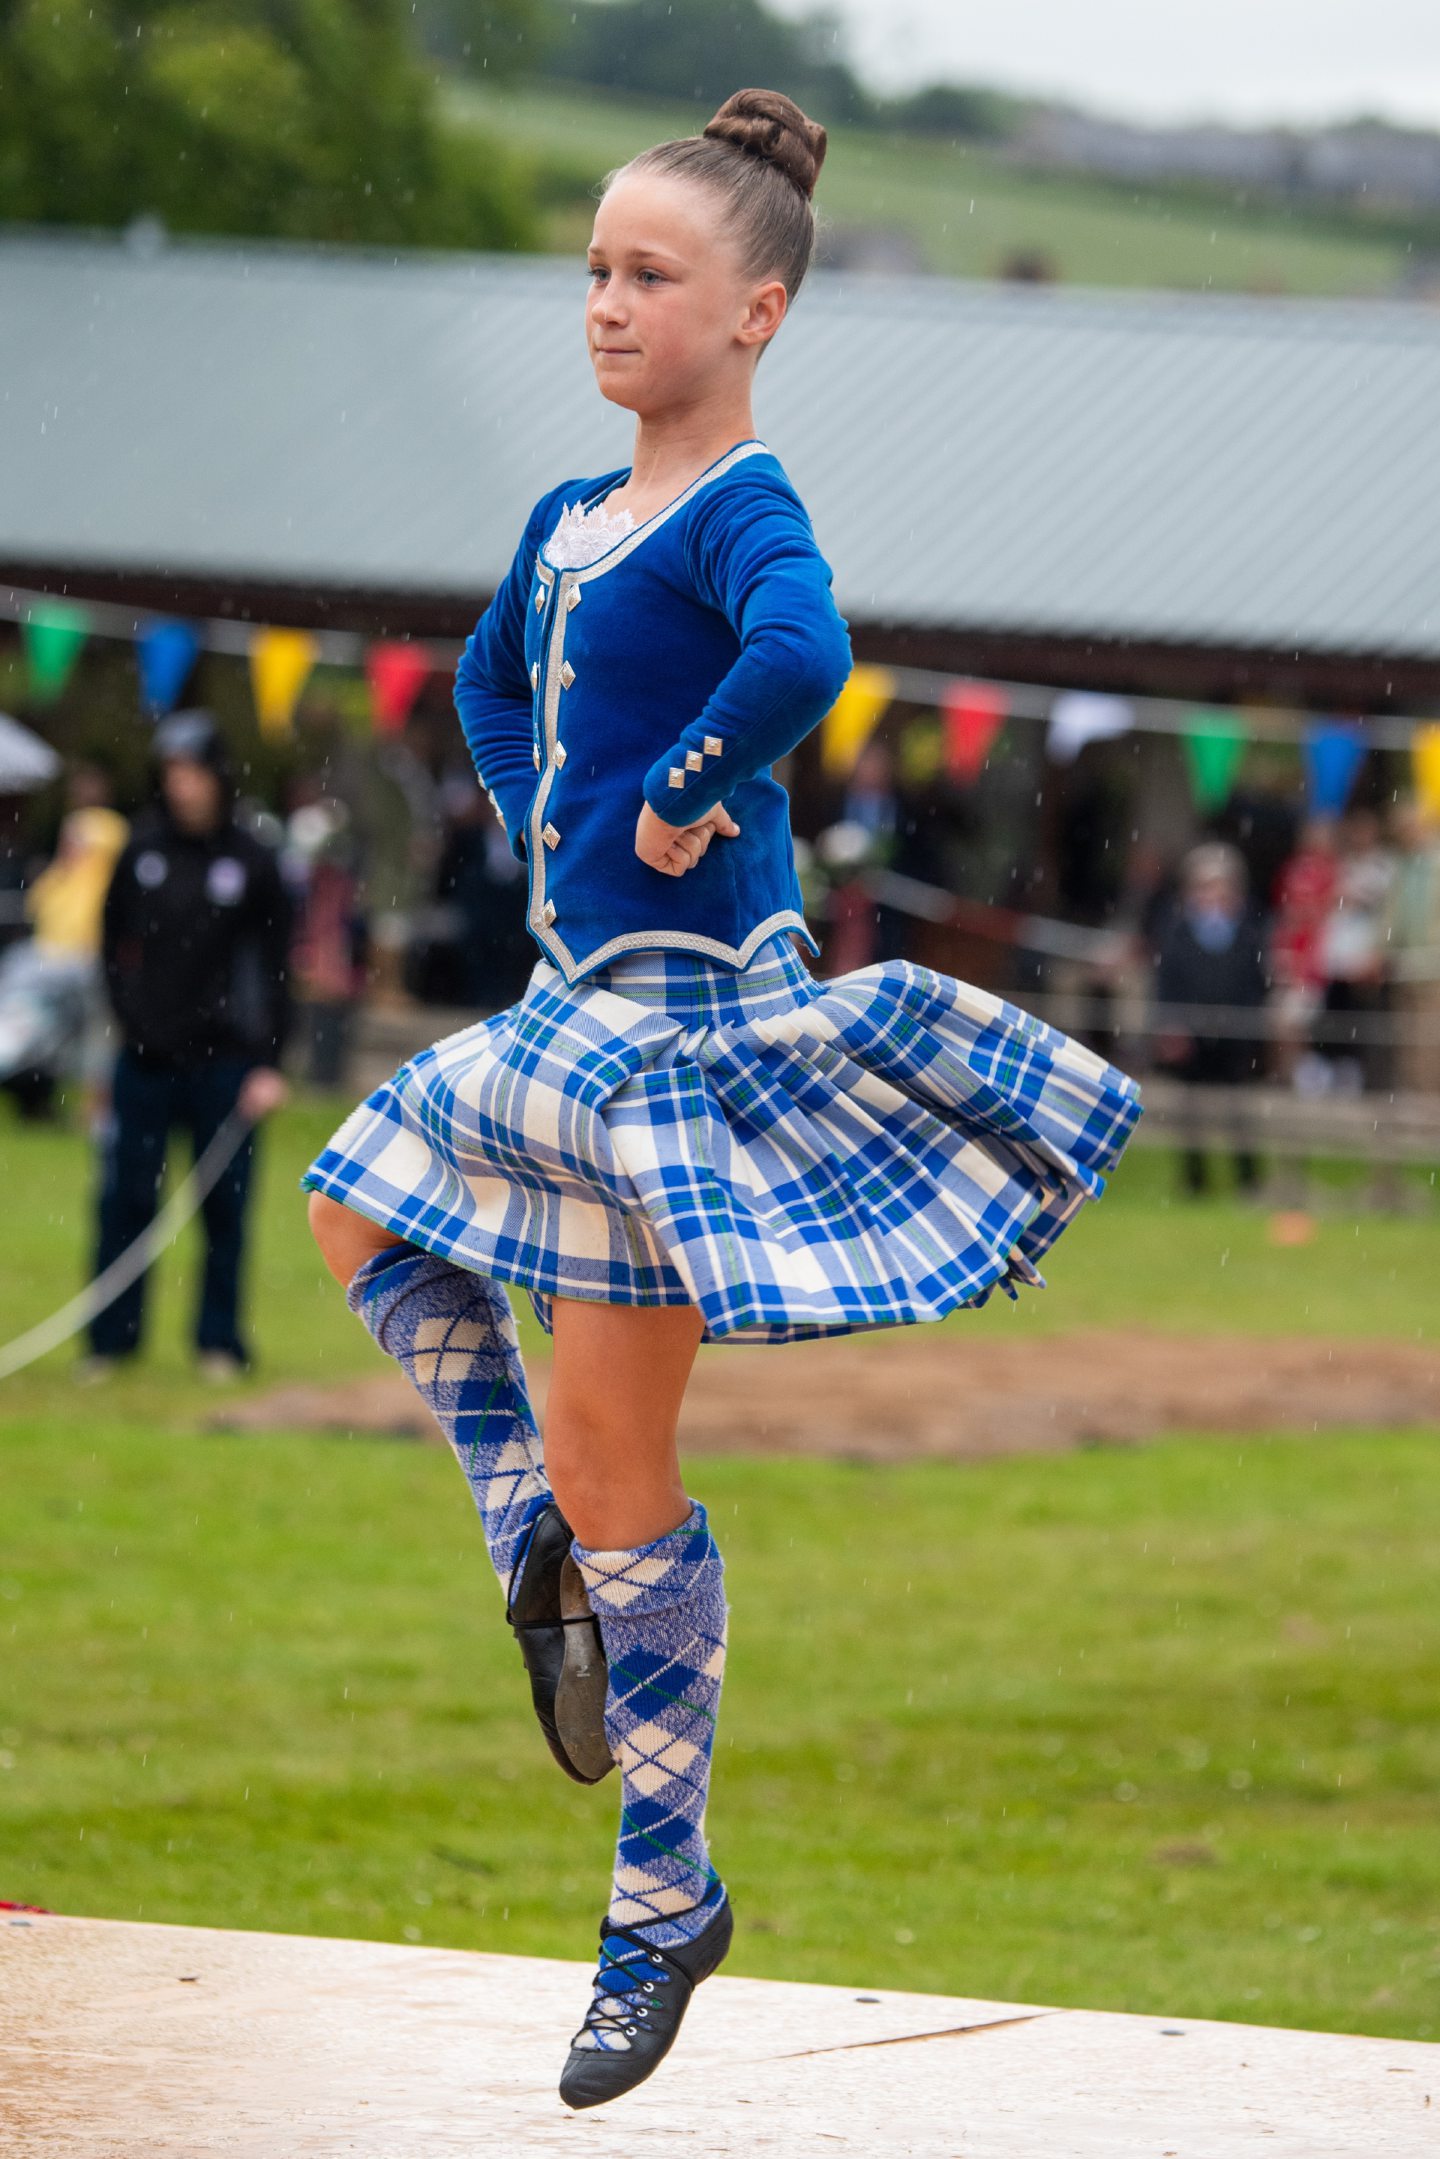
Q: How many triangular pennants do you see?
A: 10